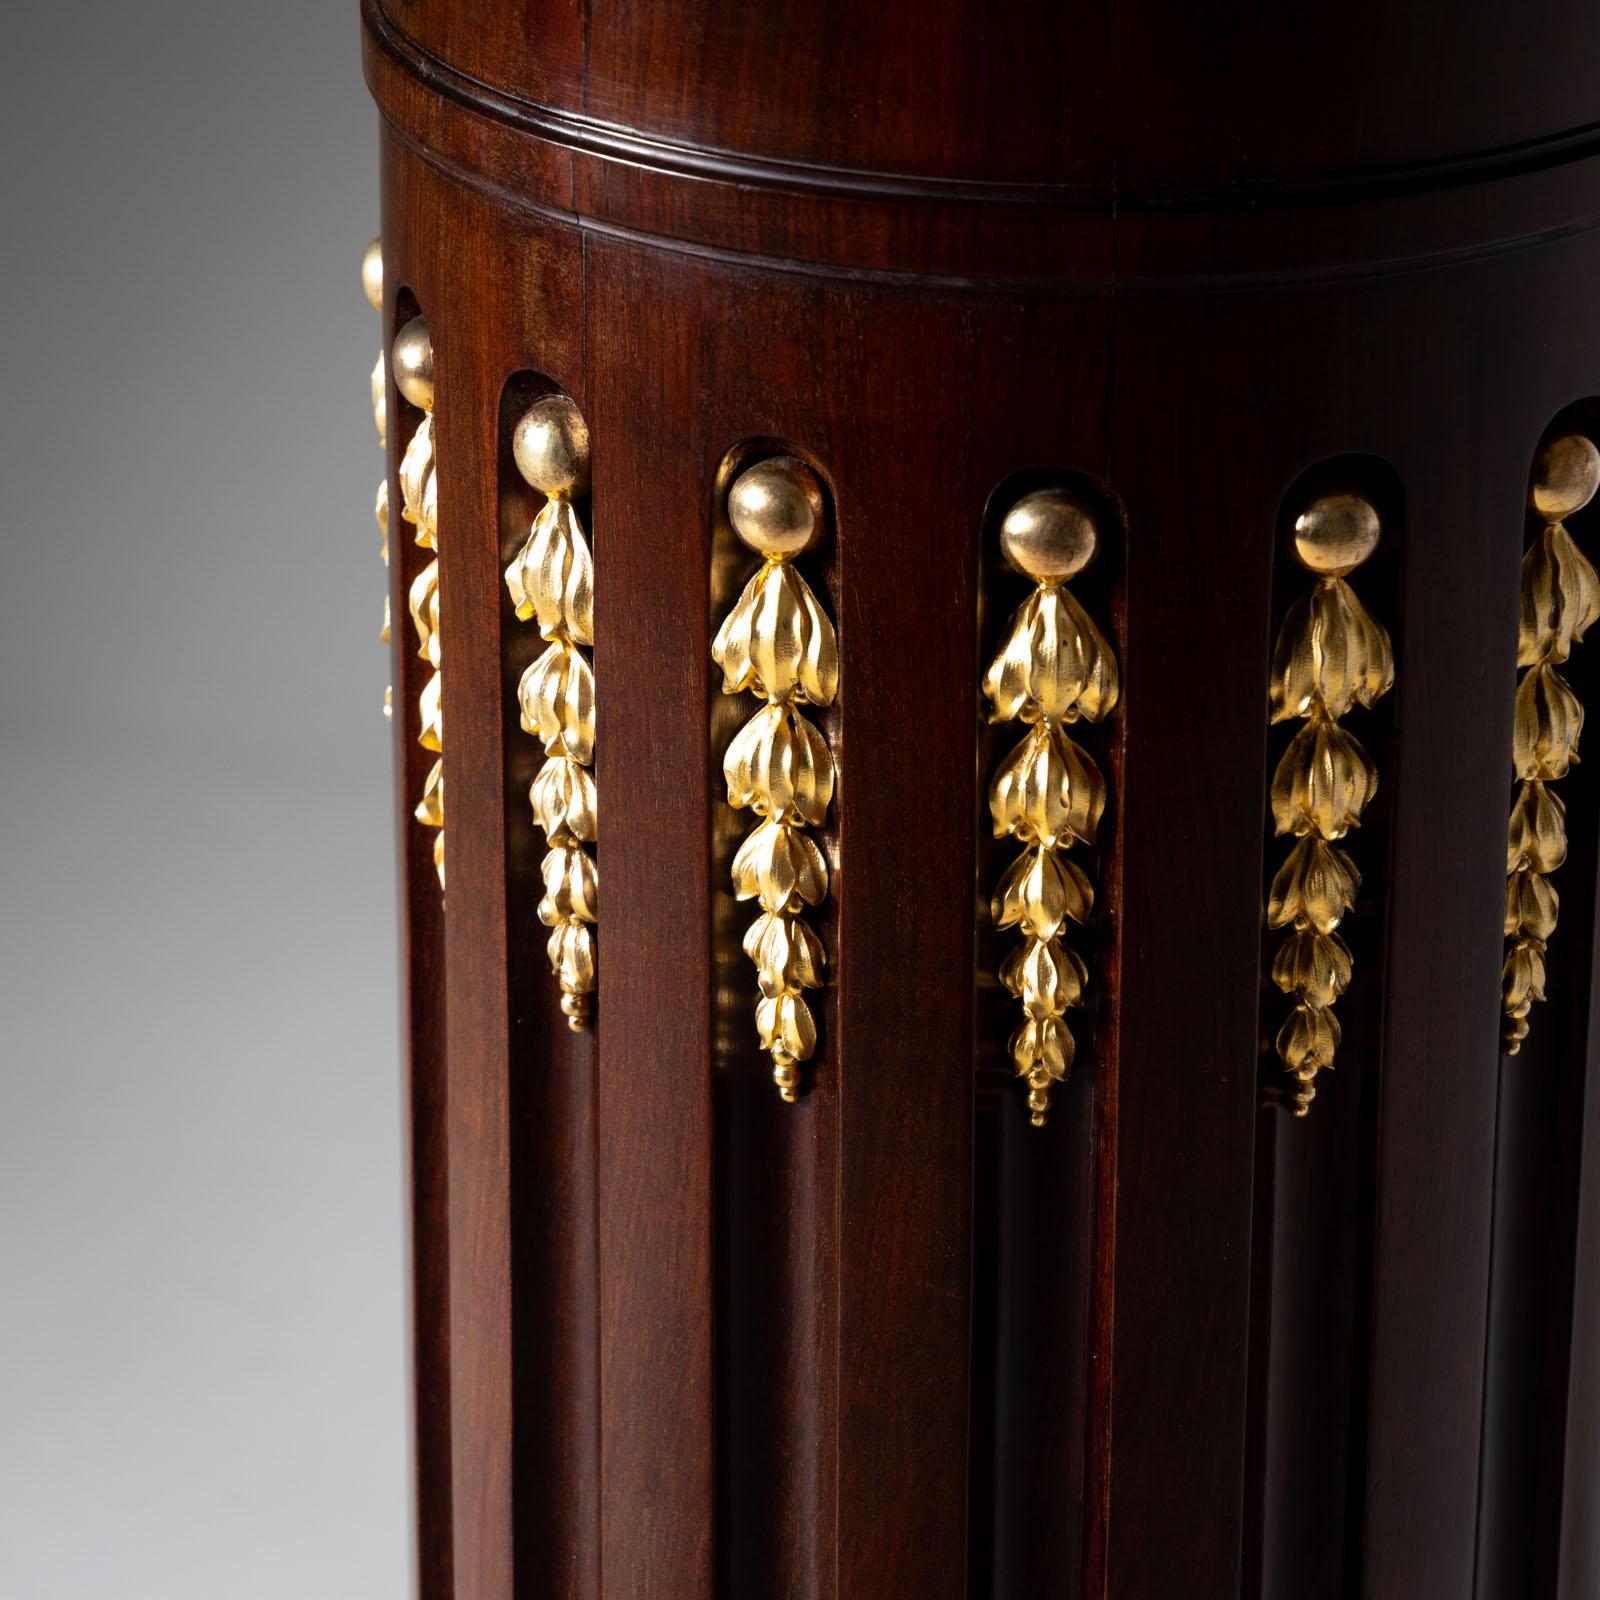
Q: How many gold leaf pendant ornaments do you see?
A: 7